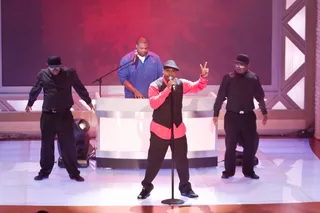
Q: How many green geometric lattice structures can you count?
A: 0